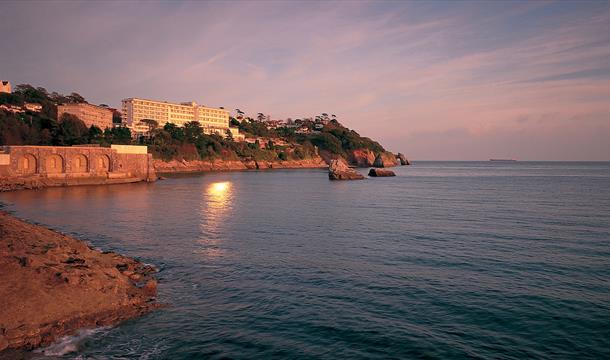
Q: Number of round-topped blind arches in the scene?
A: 4